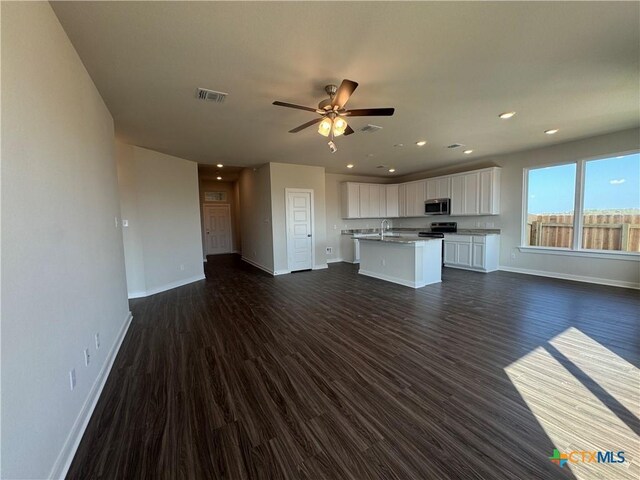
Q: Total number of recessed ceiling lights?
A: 8